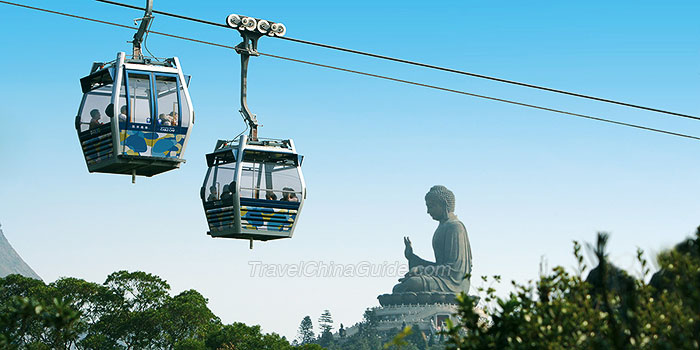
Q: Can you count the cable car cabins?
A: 2